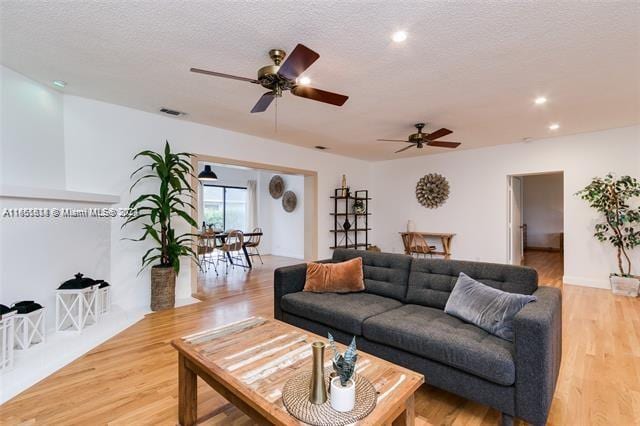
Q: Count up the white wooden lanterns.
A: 4